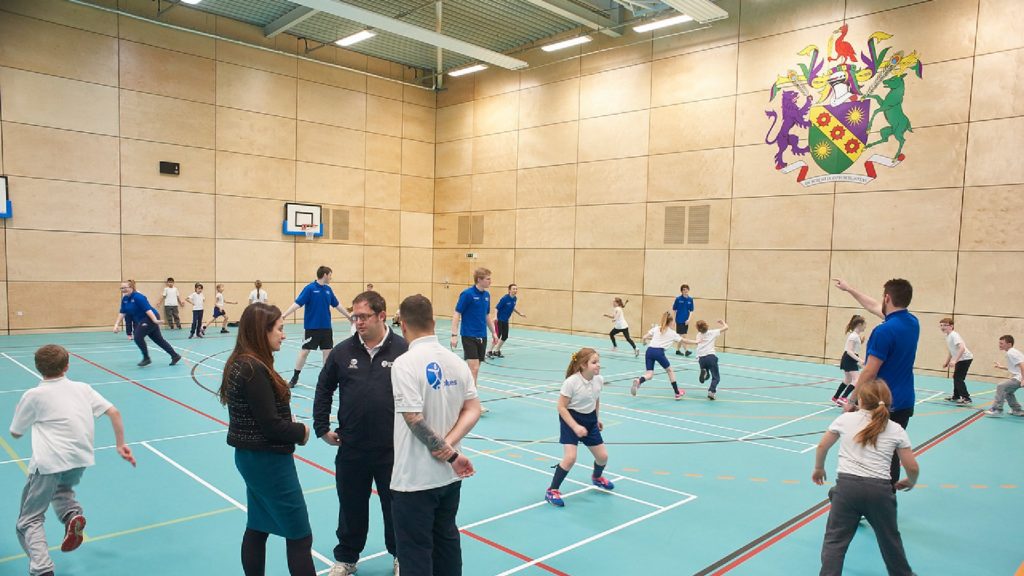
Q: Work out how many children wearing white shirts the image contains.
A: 13